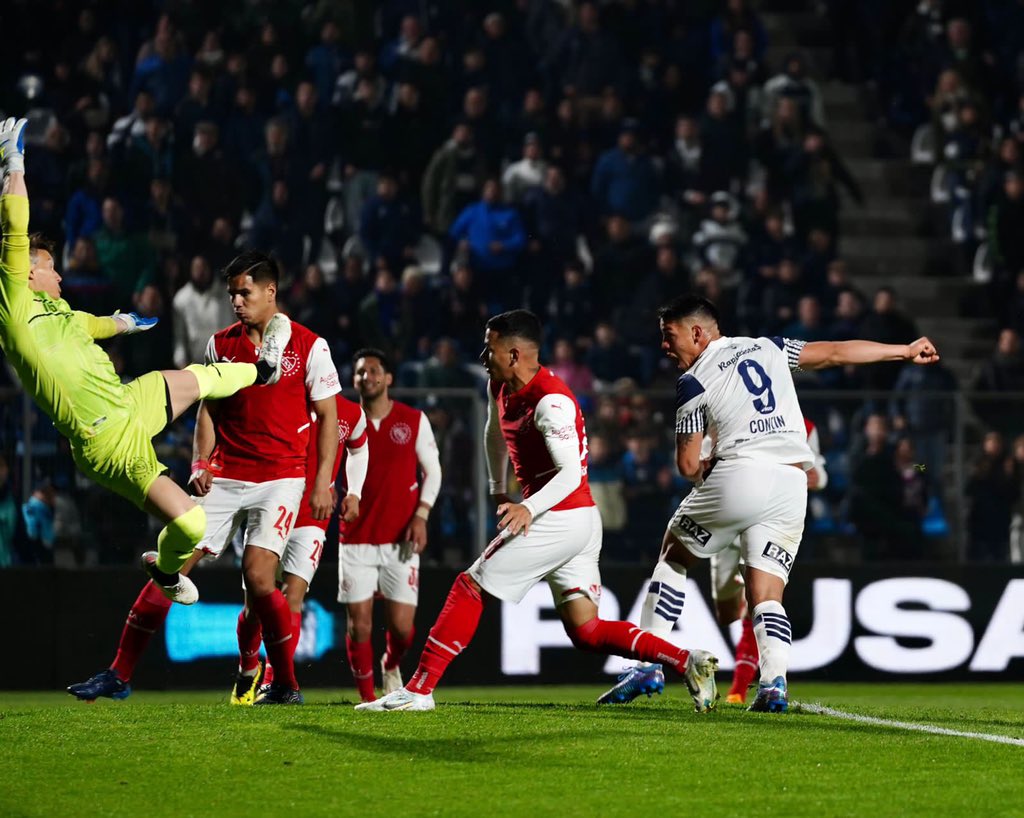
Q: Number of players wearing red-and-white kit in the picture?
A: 5